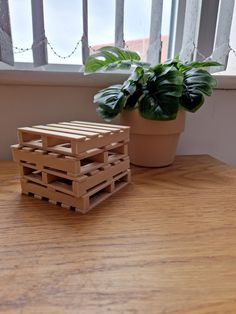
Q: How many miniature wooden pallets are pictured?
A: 4